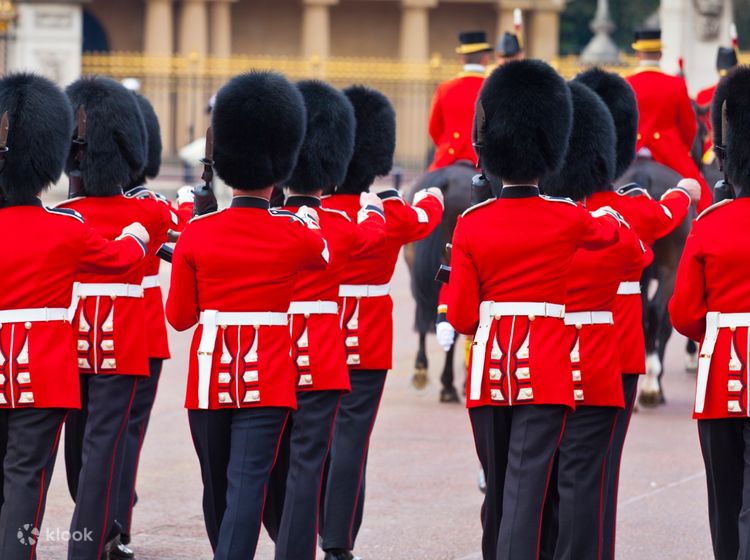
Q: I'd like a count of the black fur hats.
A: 10